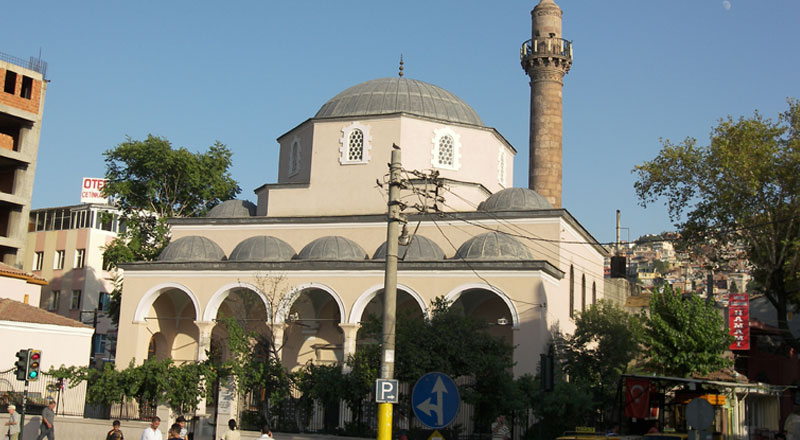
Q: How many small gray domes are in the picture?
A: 7